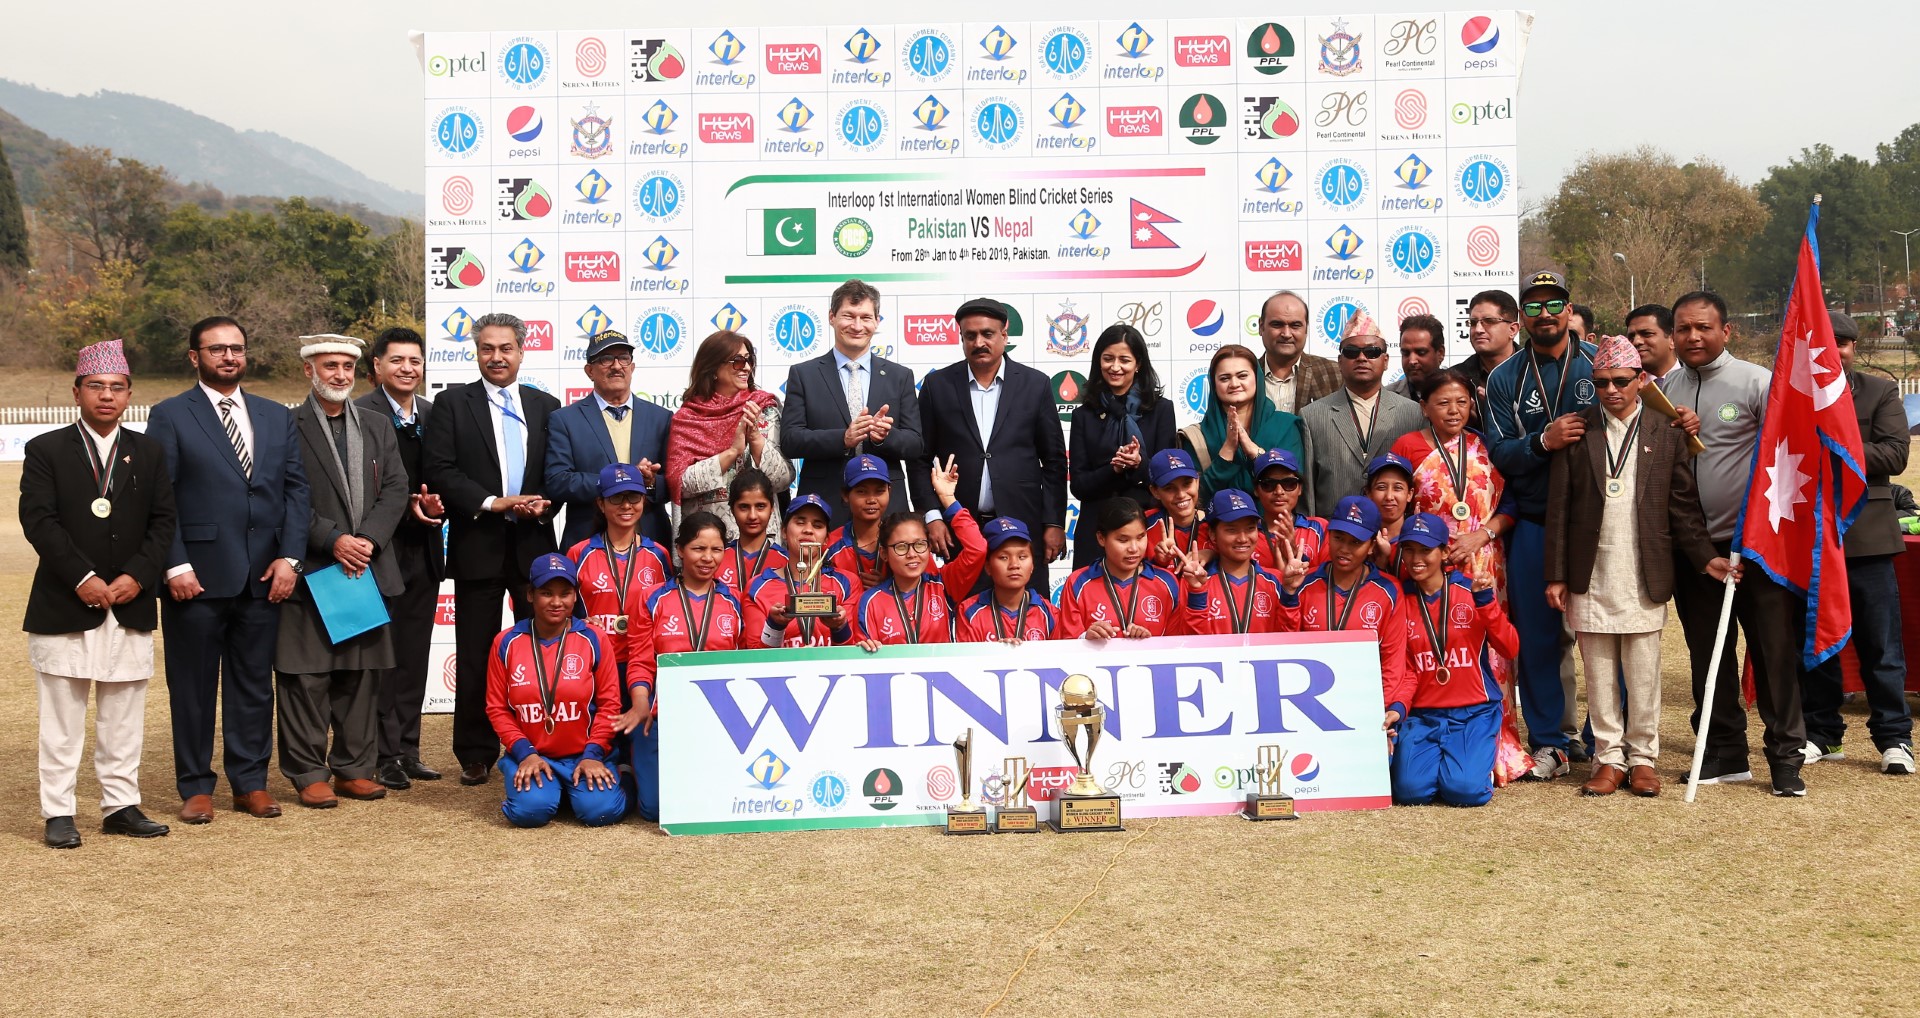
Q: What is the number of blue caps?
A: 11